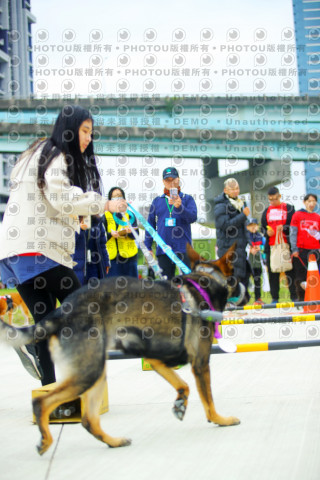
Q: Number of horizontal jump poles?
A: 3